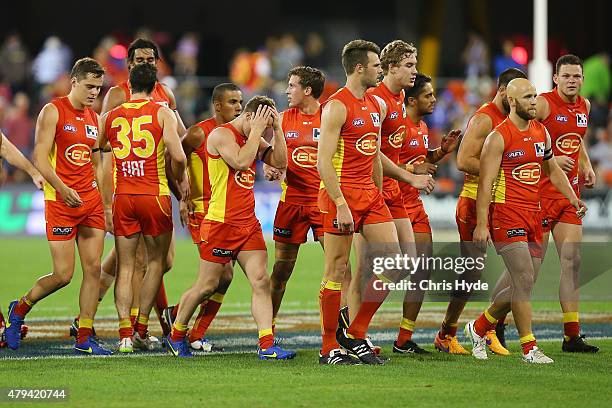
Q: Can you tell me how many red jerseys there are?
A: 12